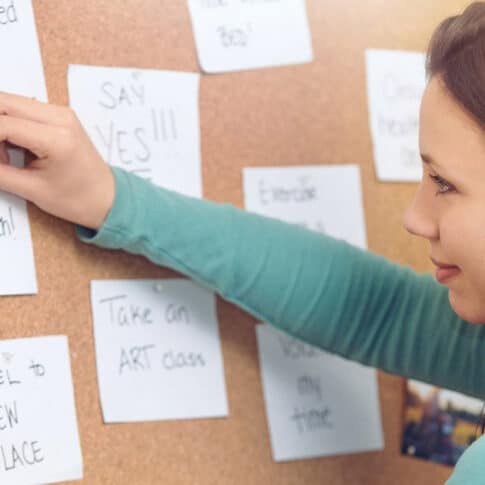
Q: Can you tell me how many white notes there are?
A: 9